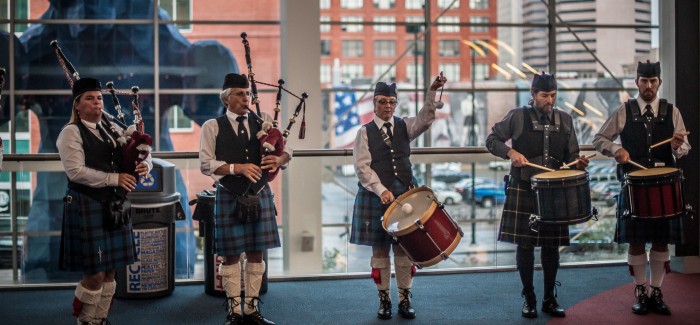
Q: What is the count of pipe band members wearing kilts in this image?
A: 5